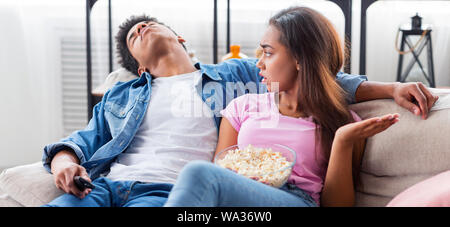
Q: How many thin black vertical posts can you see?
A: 6